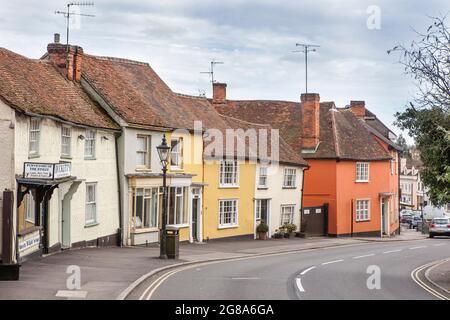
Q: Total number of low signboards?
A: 1